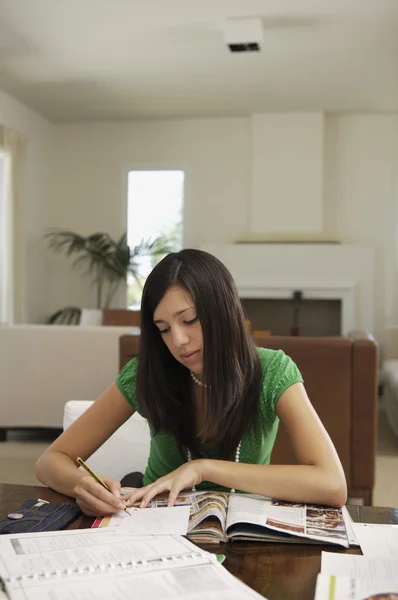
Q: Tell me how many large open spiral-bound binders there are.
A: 1